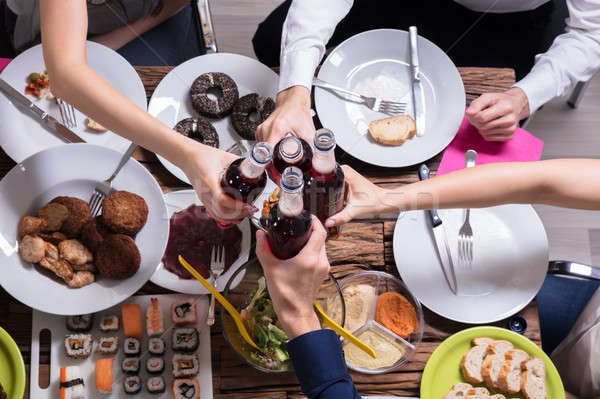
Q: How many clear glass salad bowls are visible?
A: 1